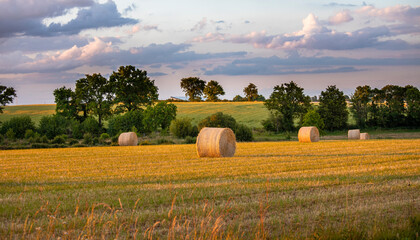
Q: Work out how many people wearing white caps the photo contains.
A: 0